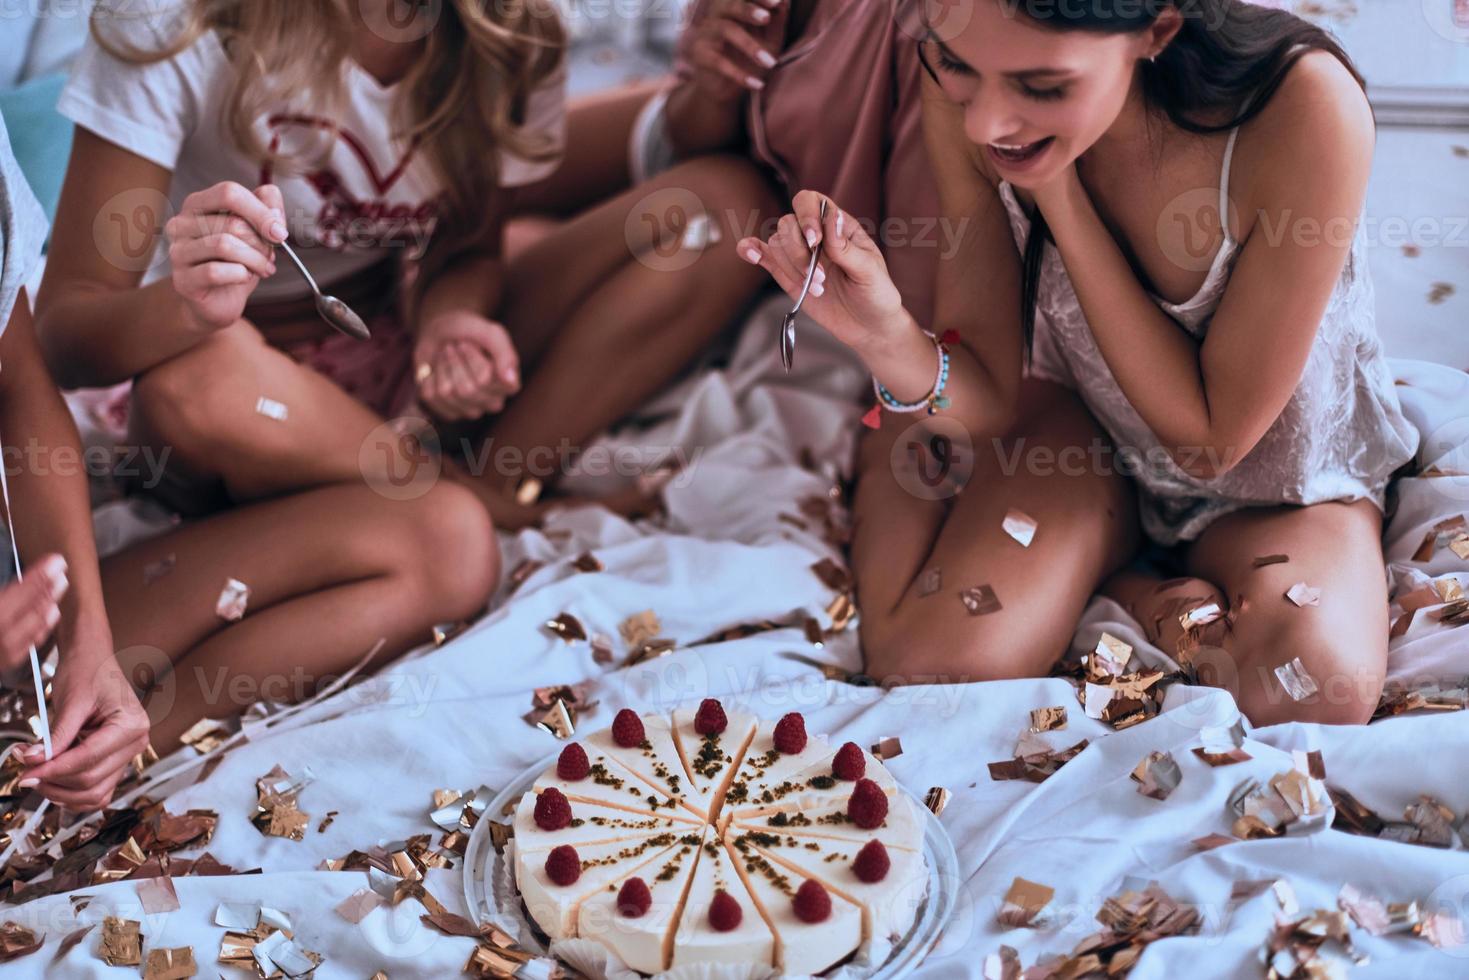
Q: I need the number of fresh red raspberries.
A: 12